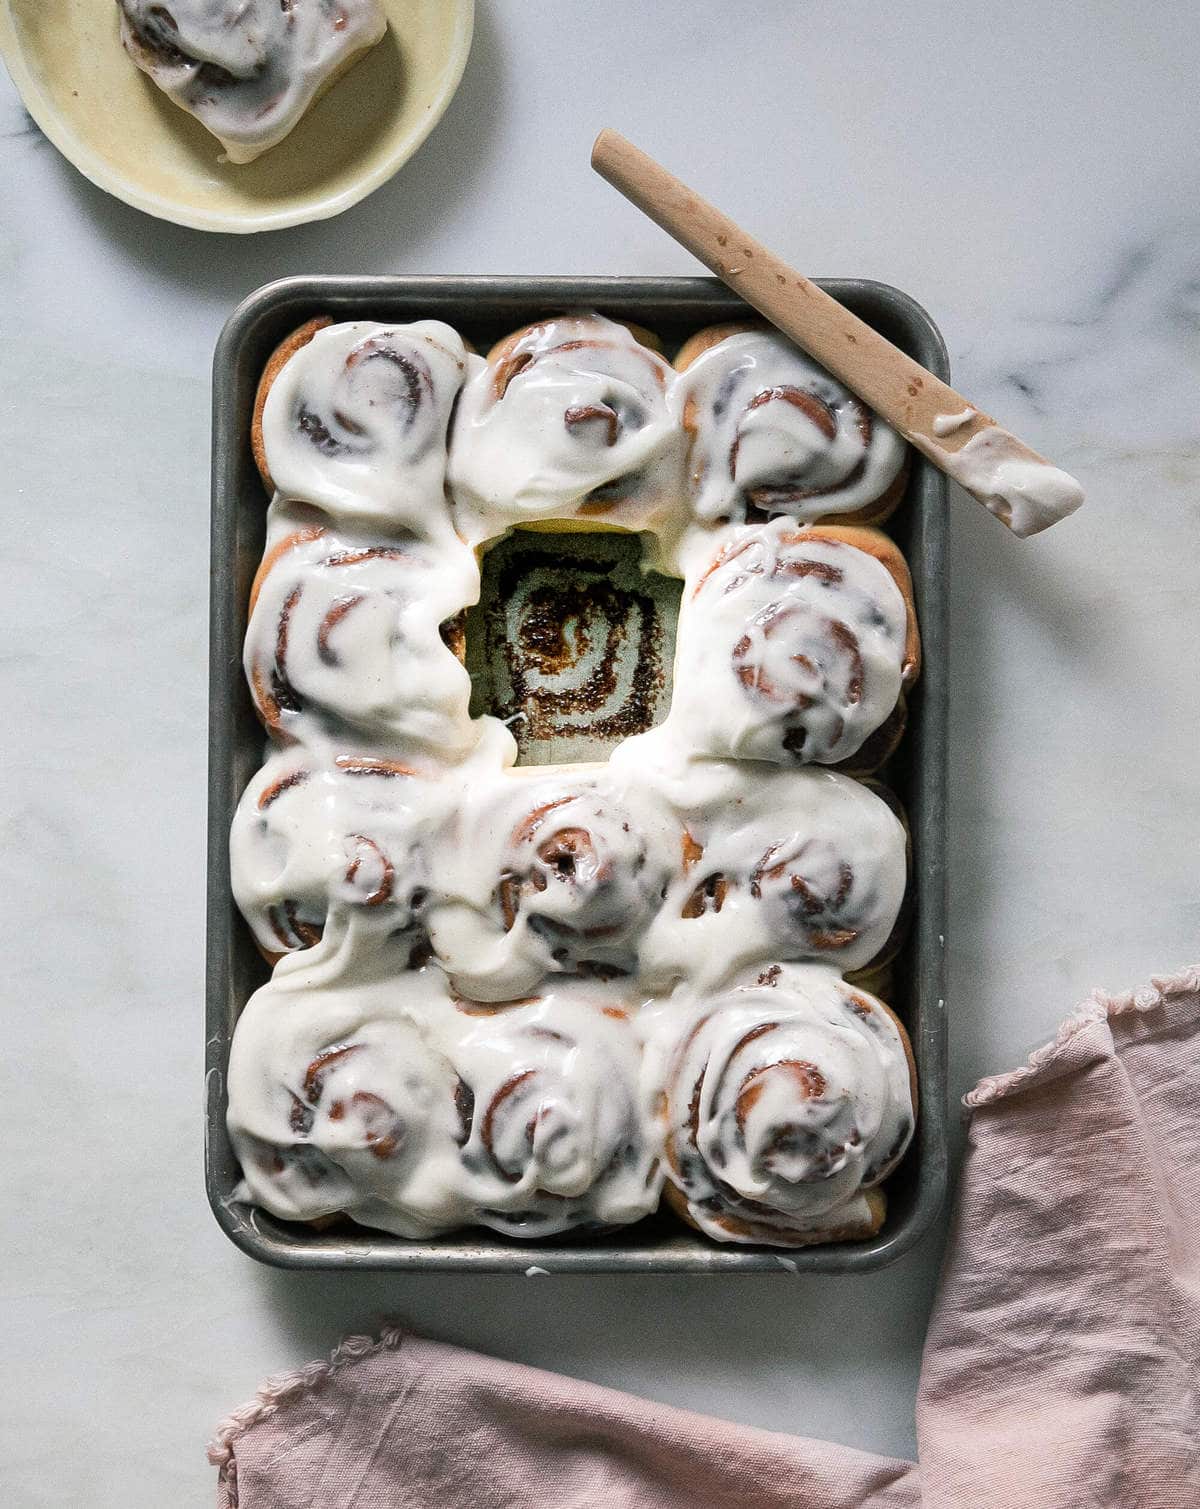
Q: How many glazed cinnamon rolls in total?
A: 12